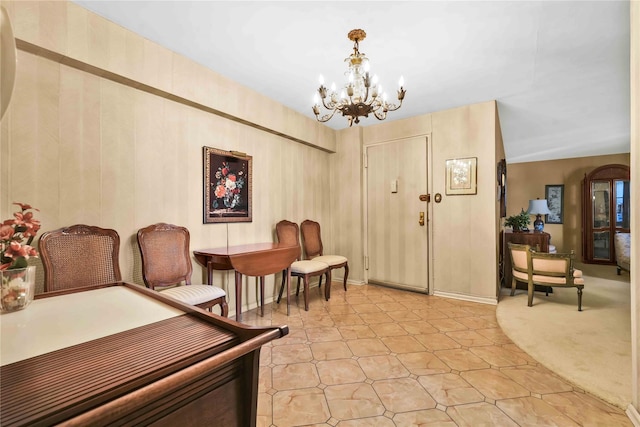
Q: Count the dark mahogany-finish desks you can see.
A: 1